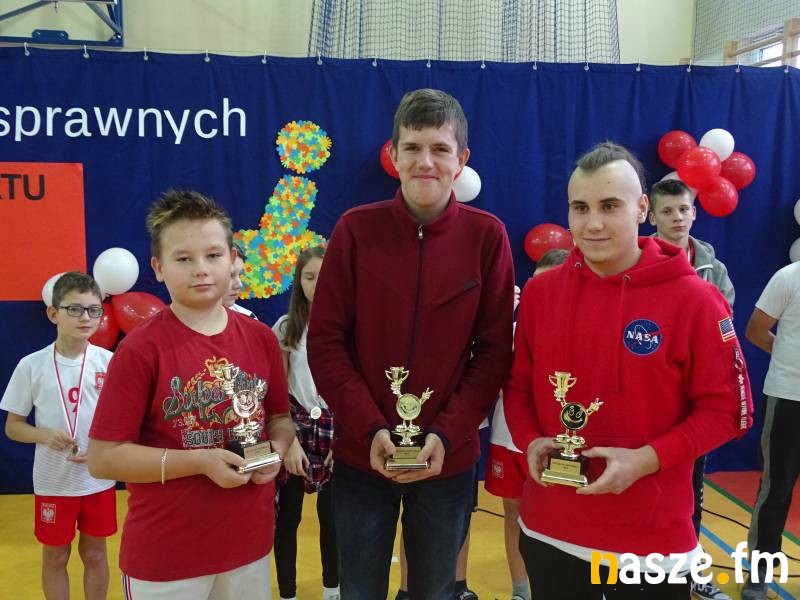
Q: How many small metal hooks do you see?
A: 15